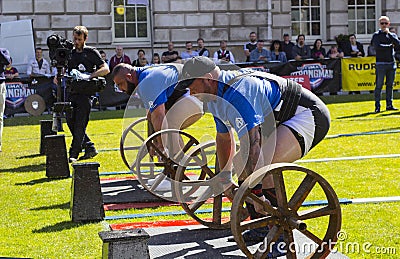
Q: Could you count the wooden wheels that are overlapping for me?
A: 4